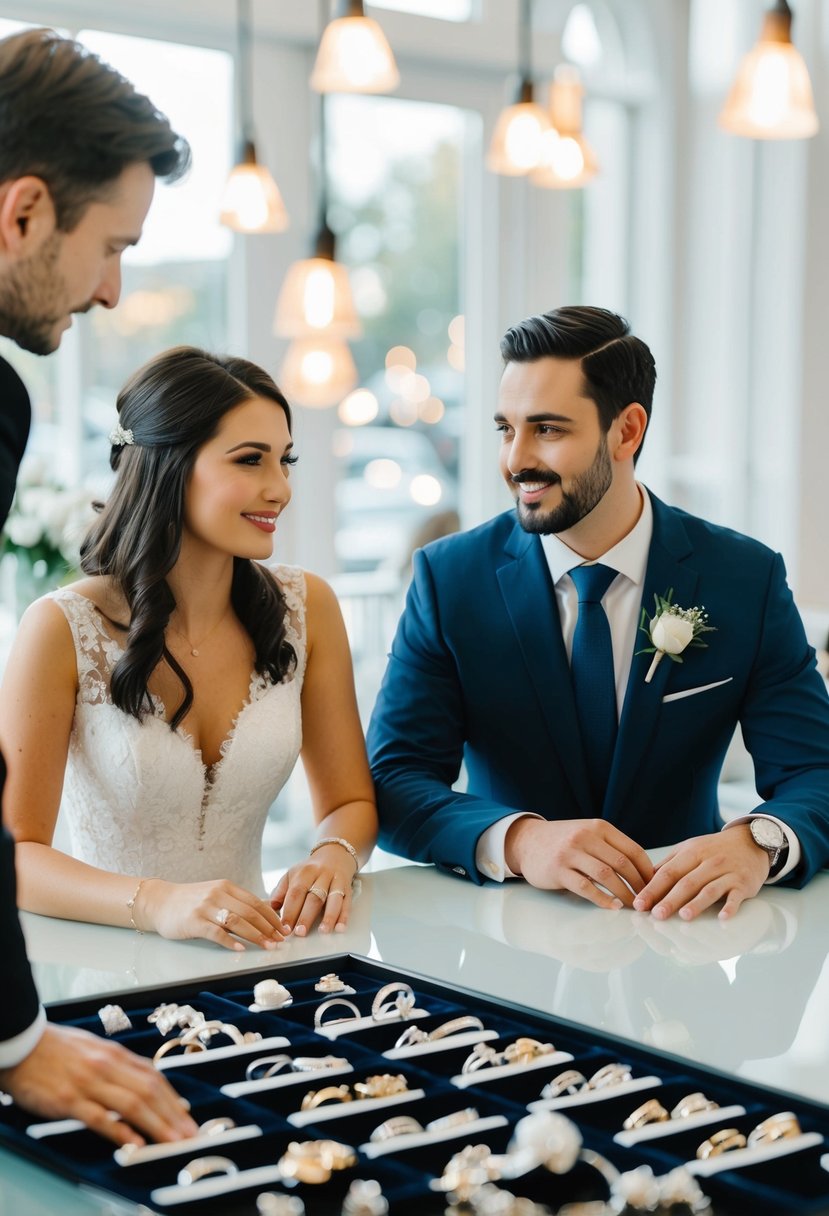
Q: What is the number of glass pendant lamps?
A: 7